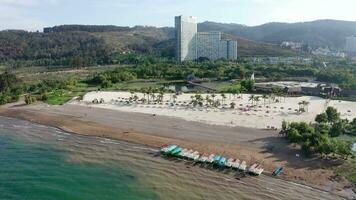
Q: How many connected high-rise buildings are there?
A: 3